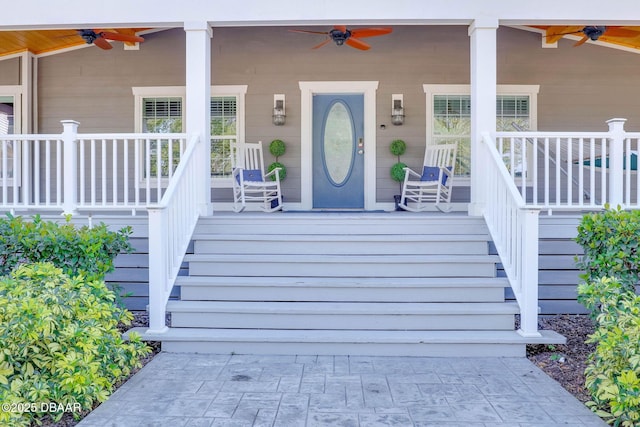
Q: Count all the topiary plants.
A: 2